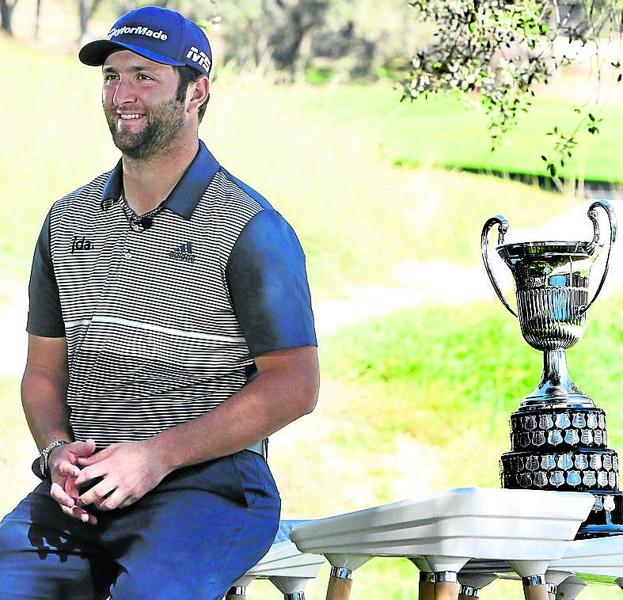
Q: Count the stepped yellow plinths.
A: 0